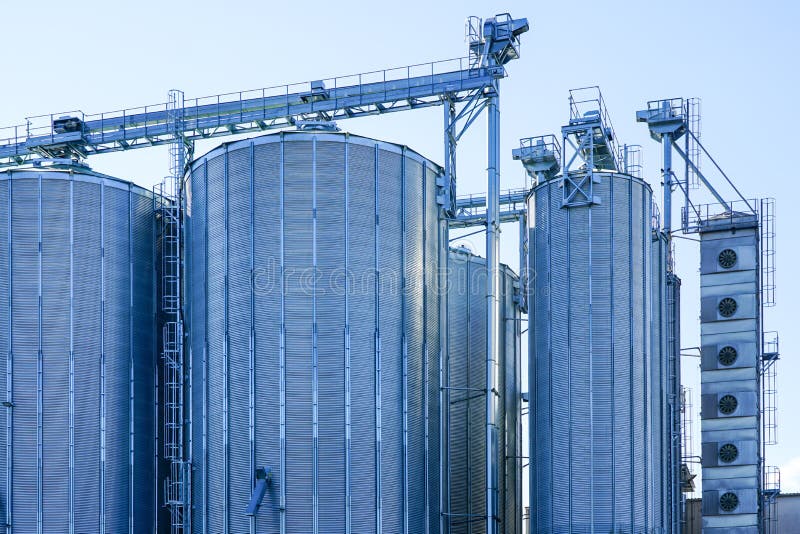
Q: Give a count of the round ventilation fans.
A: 6